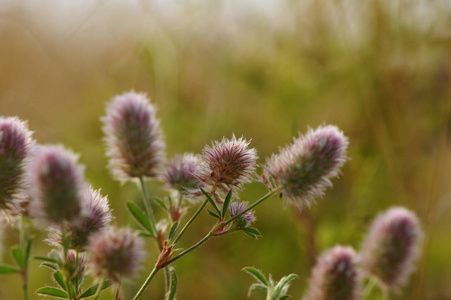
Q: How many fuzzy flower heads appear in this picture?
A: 11